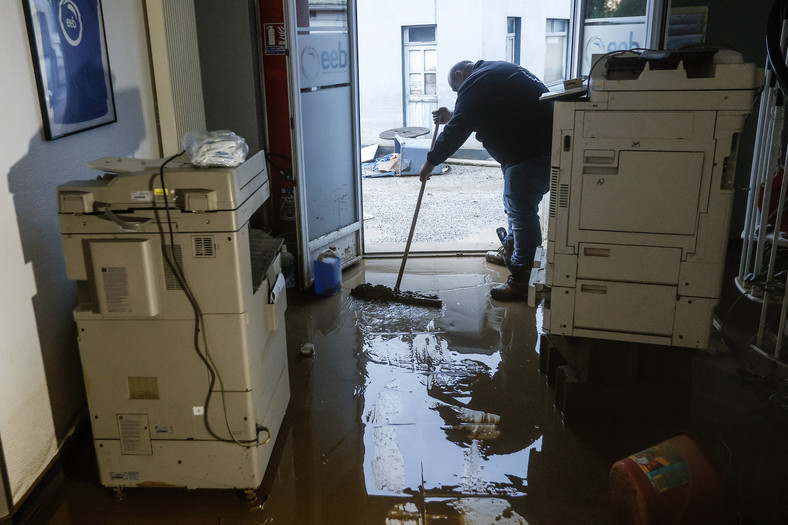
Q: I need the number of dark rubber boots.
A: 2